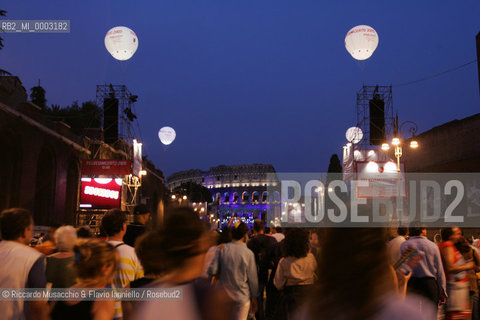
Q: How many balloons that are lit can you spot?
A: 4